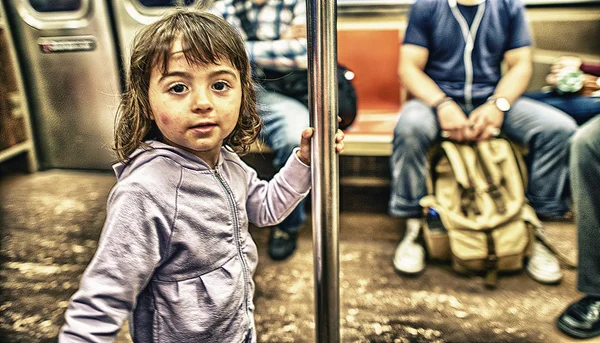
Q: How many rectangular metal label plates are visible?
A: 1